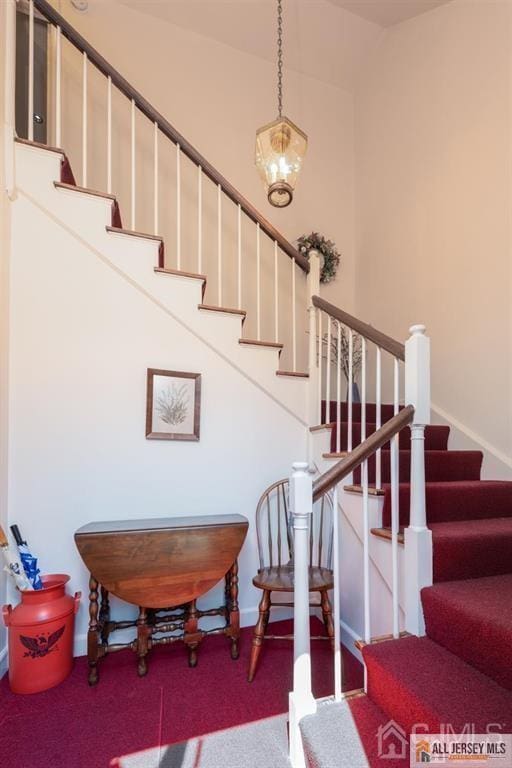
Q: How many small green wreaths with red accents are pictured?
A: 1